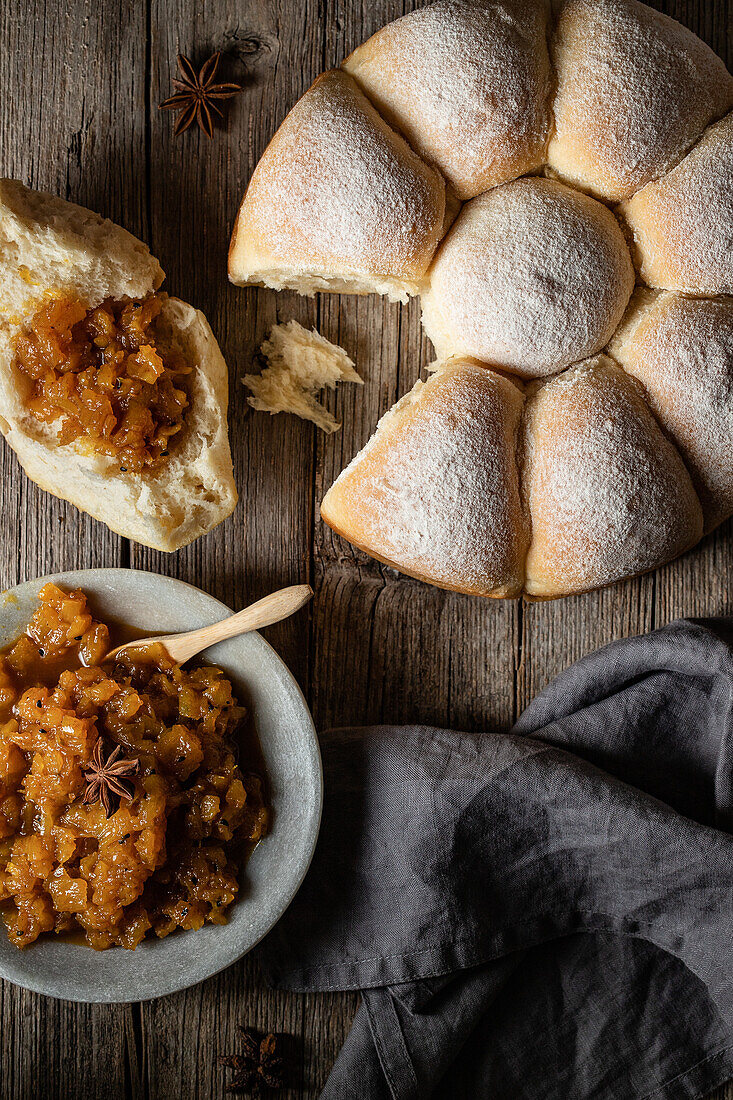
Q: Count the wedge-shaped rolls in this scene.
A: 7